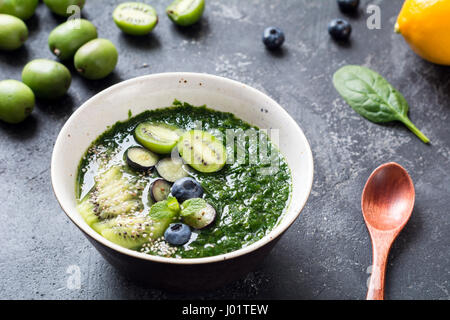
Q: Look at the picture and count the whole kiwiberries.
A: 7